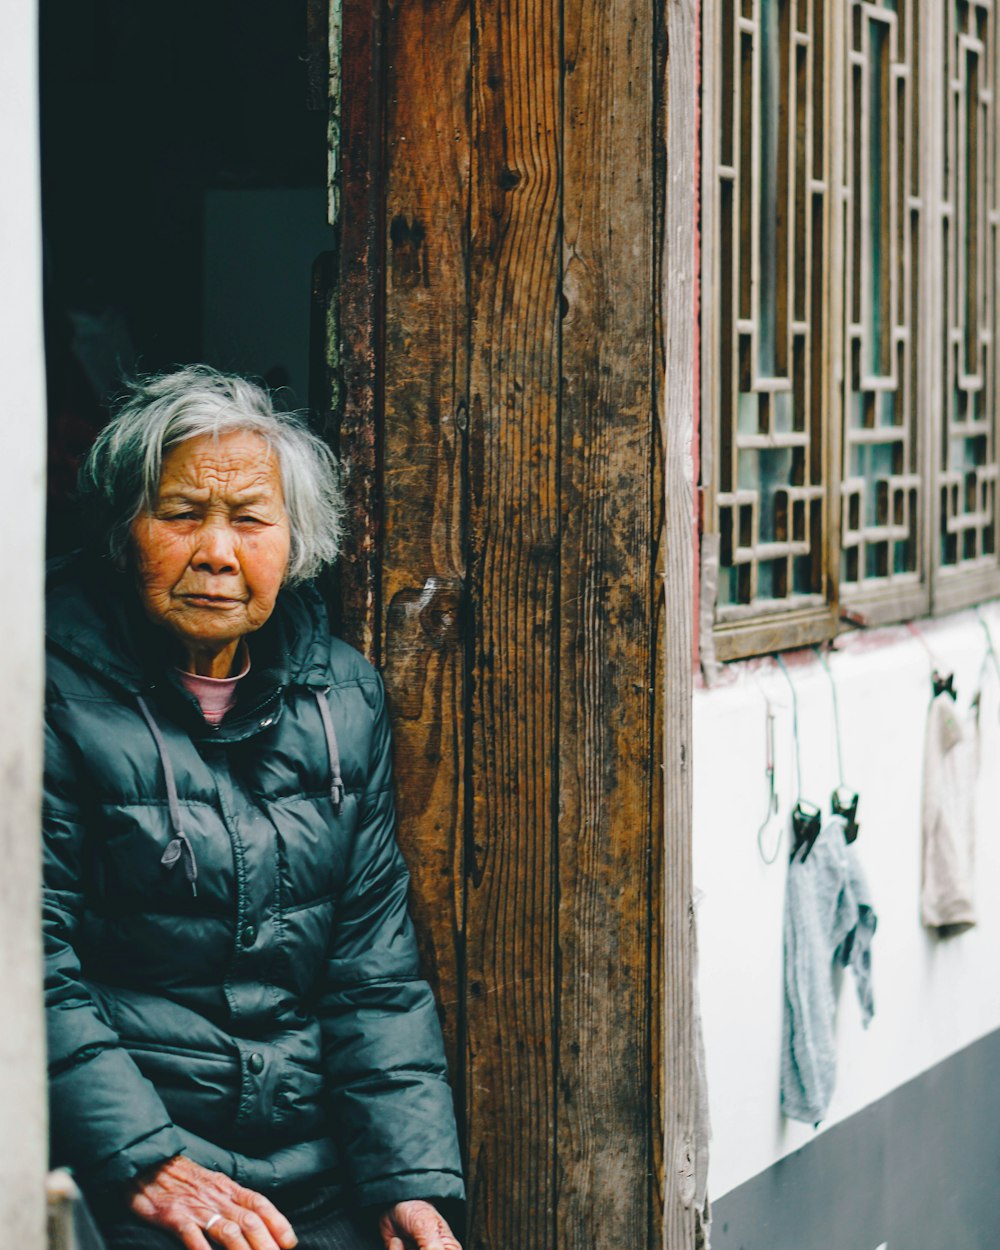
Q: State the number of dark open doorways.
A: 1